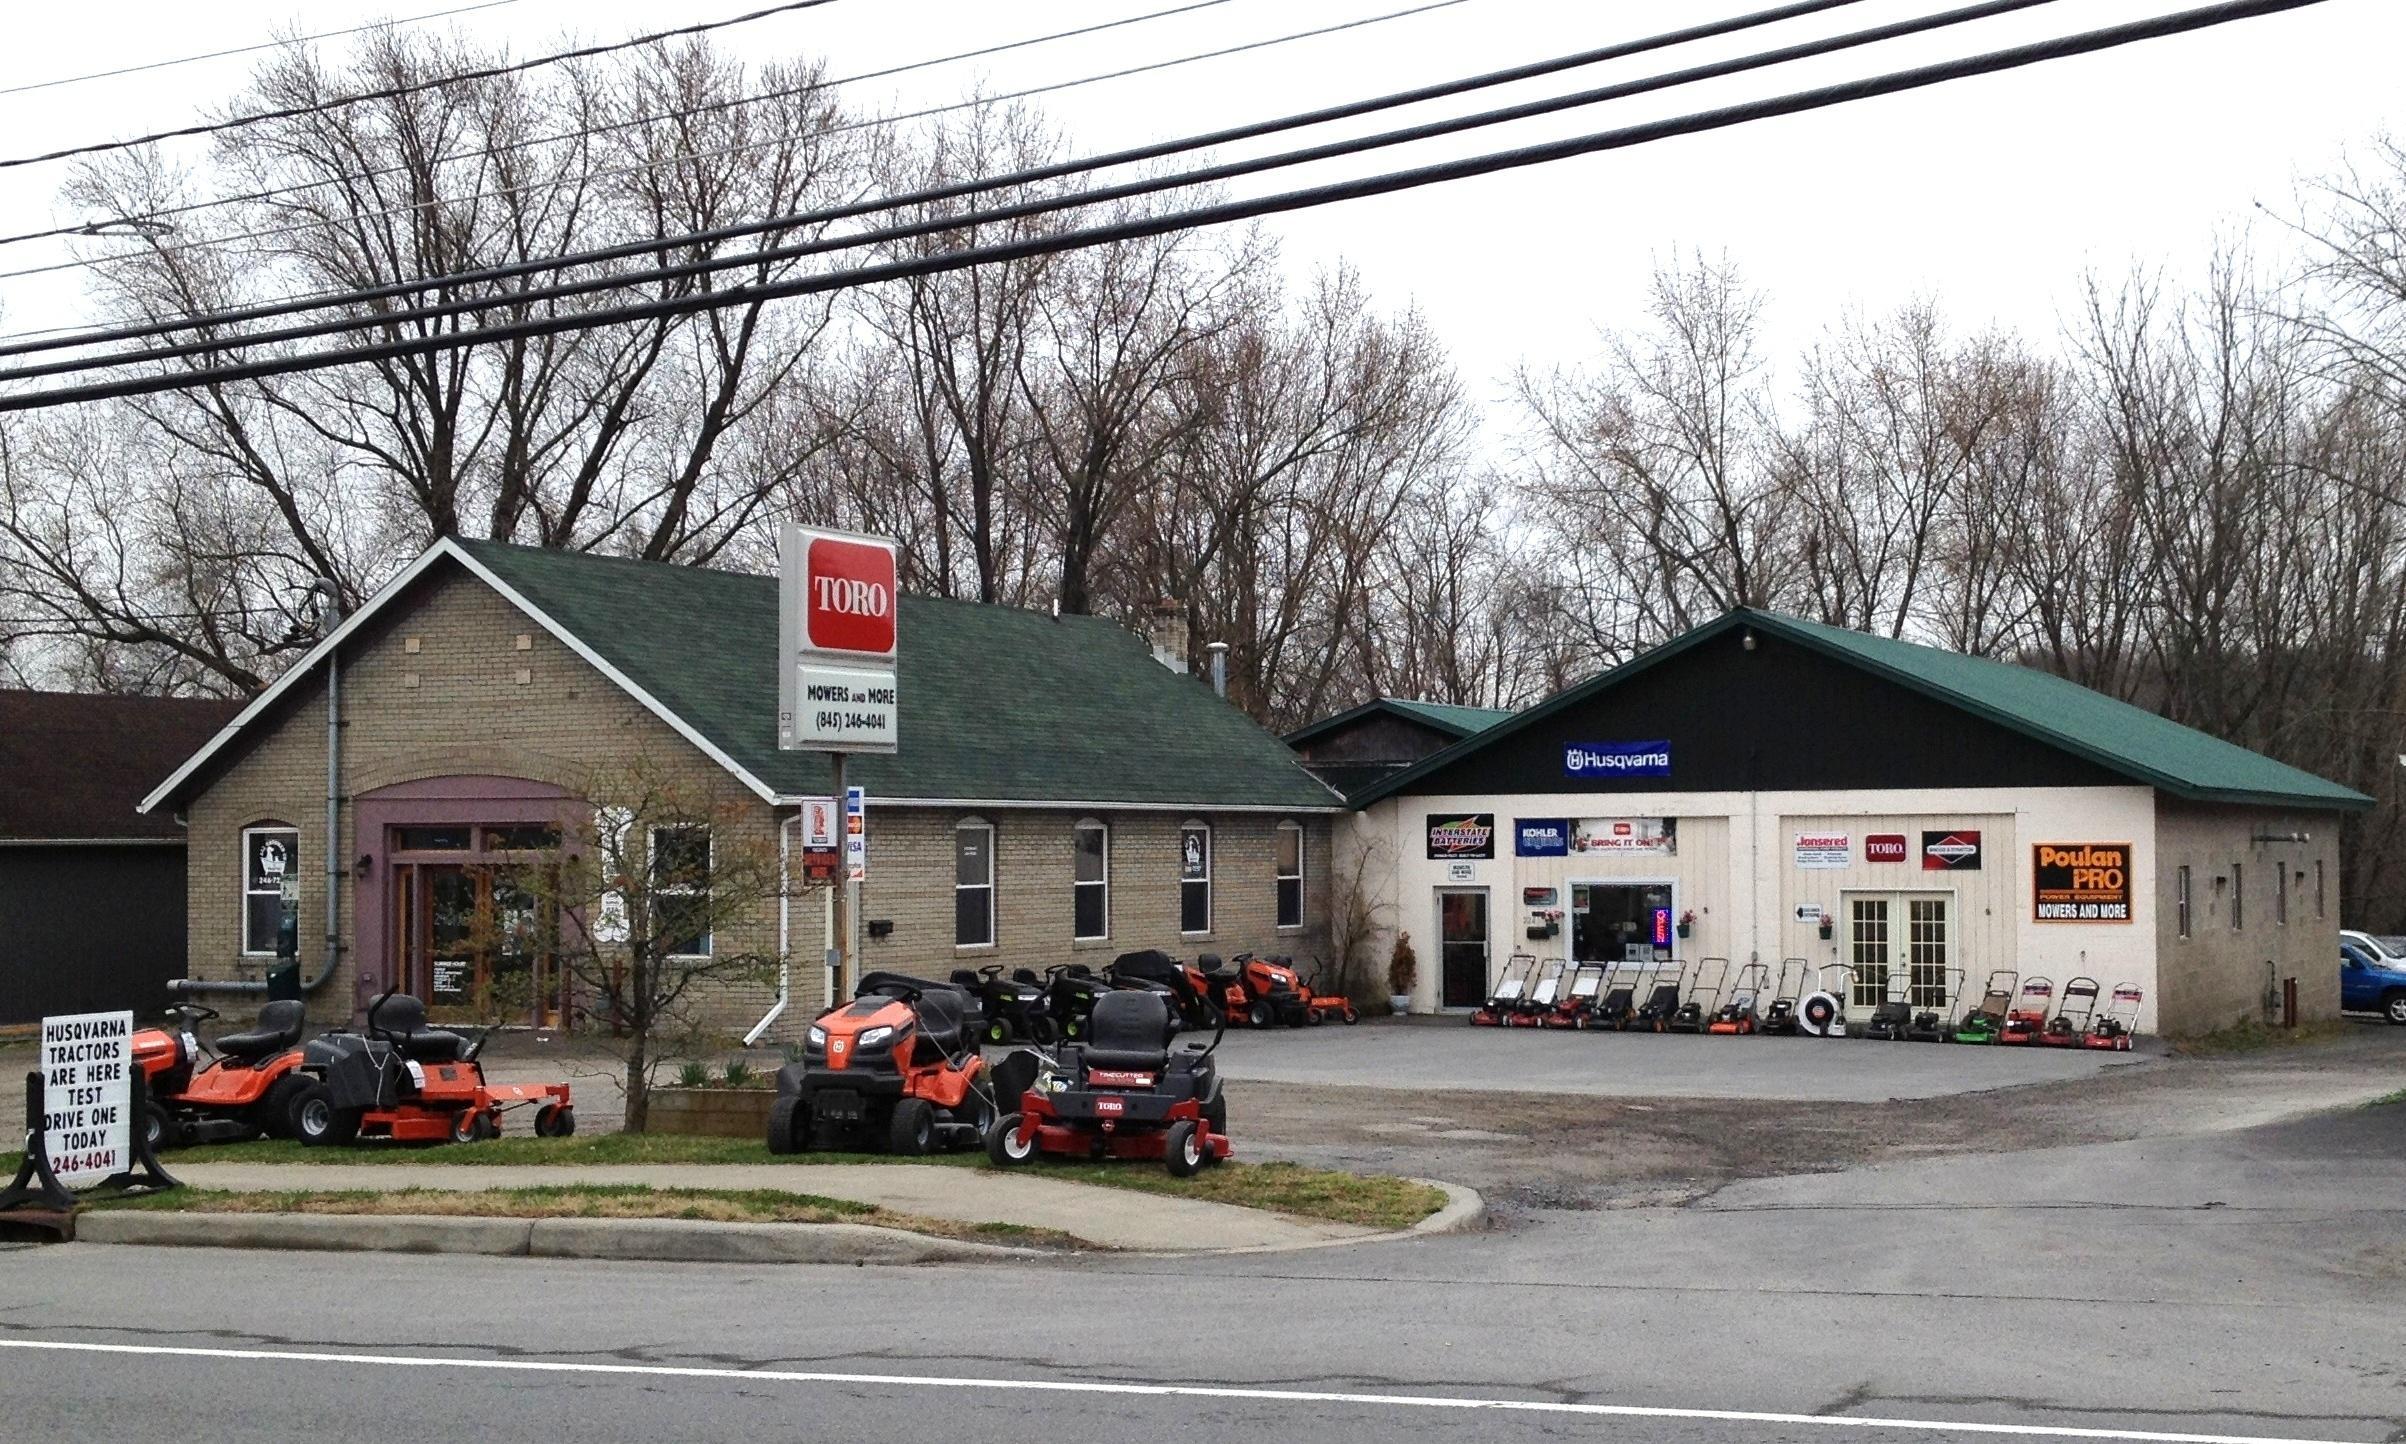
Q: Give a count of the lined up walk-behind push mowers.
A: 14